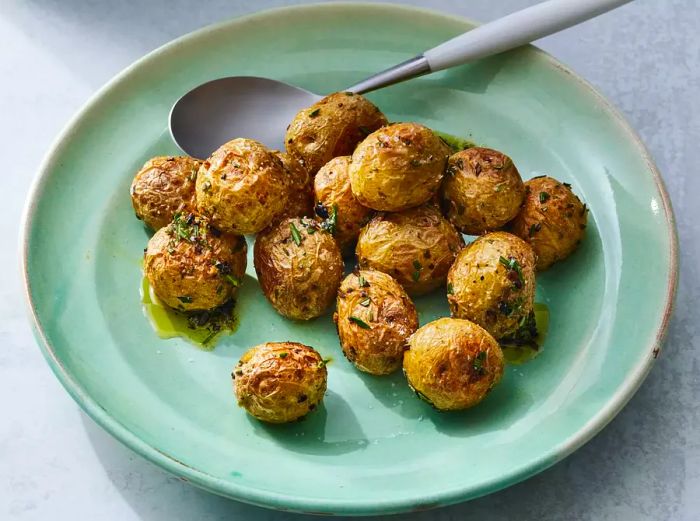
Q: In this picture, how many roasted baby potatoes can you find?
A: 15